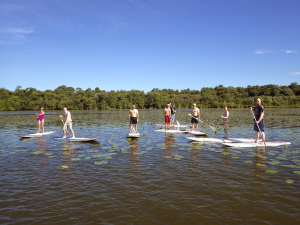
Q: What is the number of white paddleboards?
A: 8